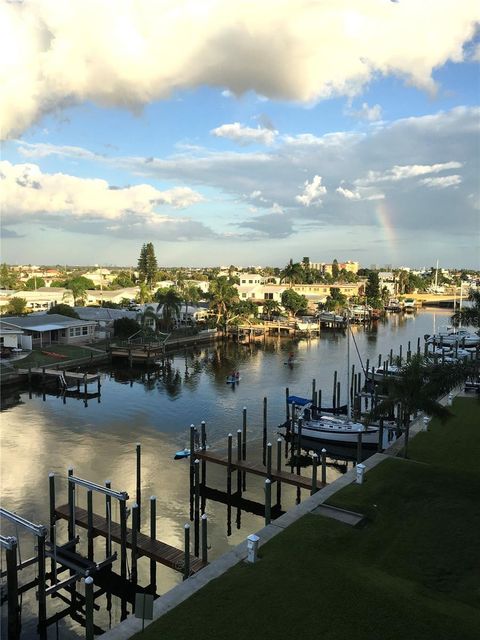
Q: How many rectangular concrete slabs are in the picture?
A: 1